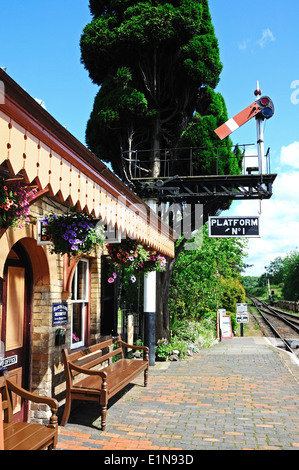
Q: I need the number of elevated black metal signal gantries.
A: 1